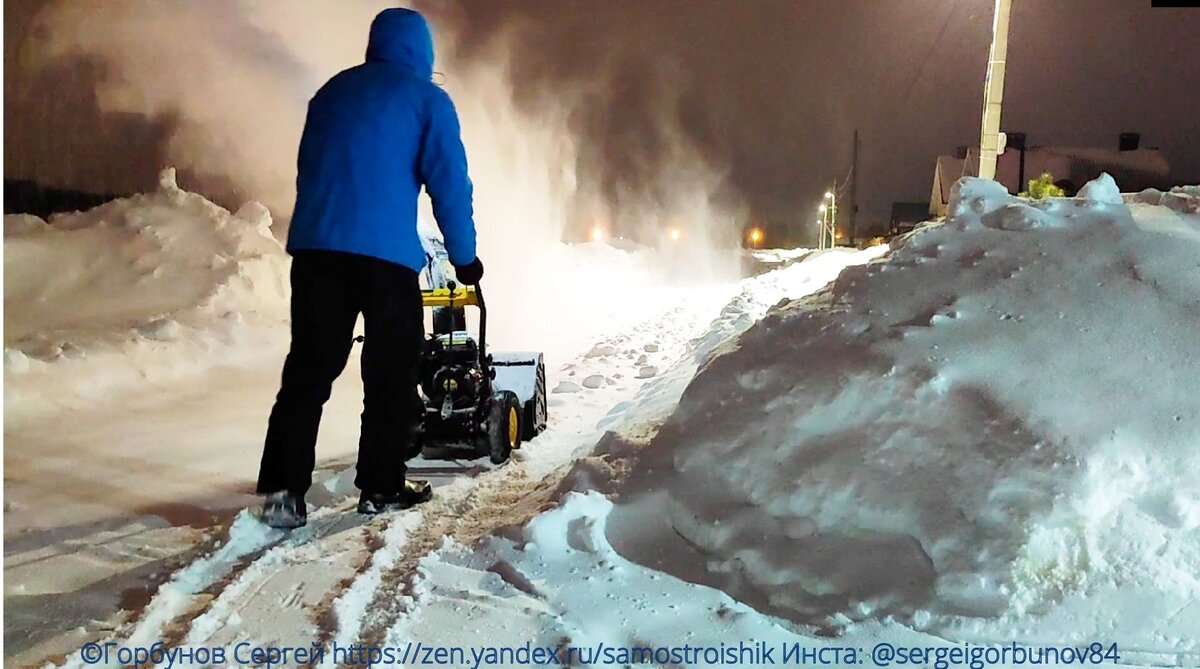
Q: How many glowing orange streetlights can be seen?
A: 3